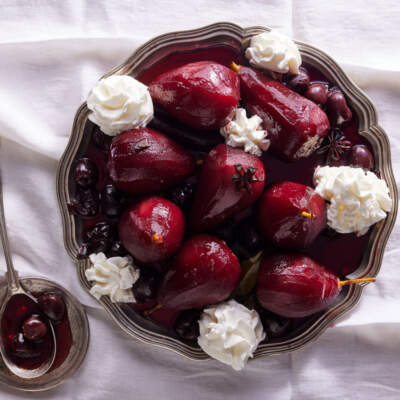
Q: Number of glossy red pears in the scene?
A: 8